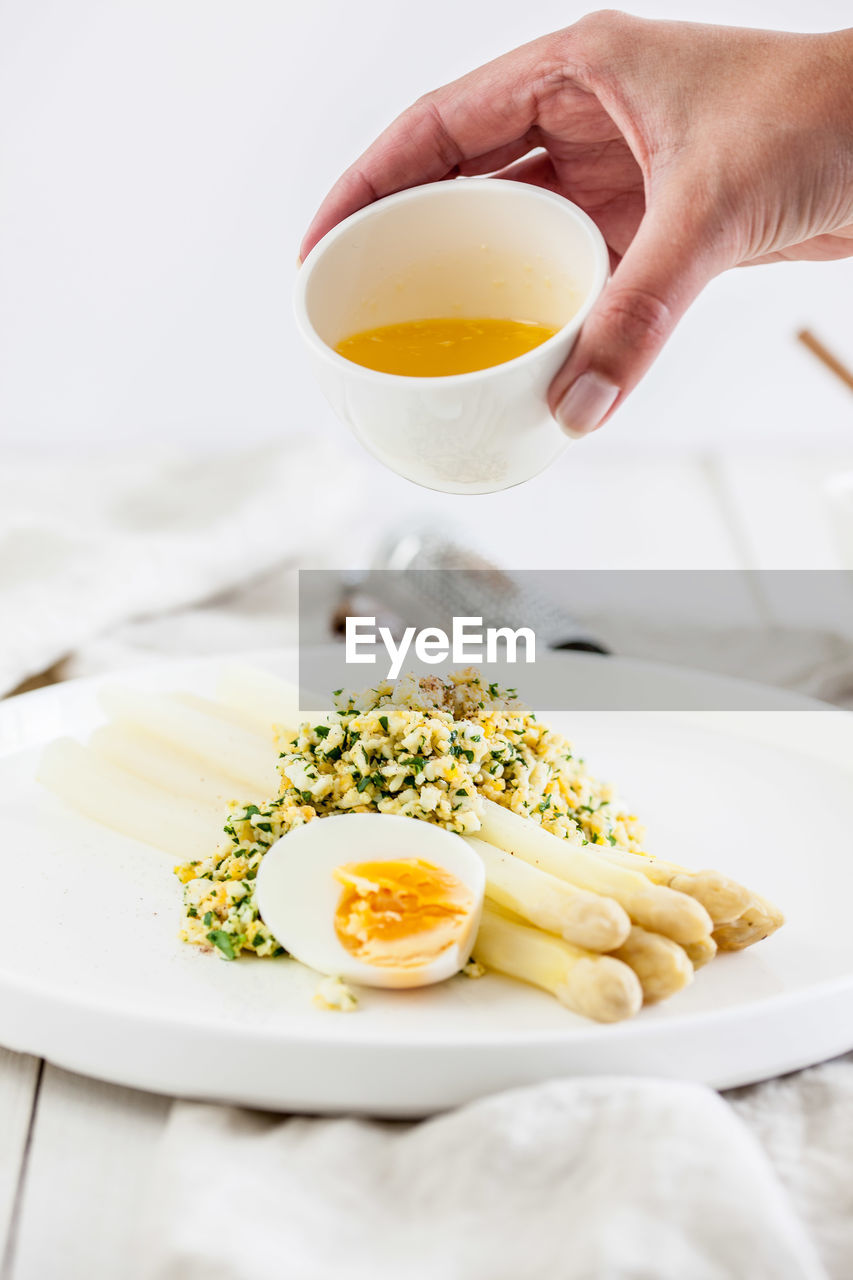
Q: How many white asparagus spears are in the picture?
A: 7